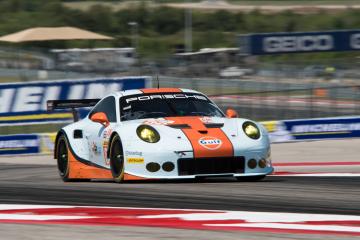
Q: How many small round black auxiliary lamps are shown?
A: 4